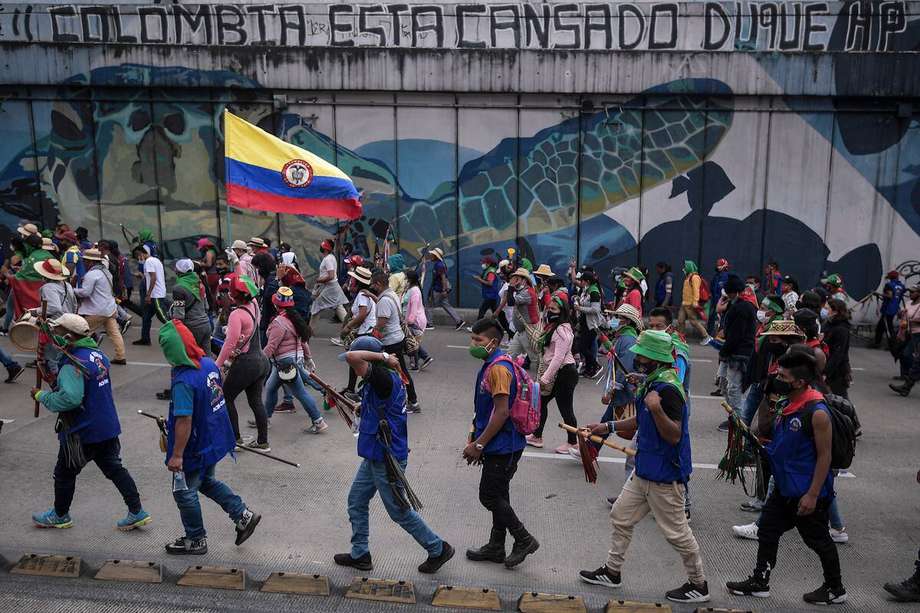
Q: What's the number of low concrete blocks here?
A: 9